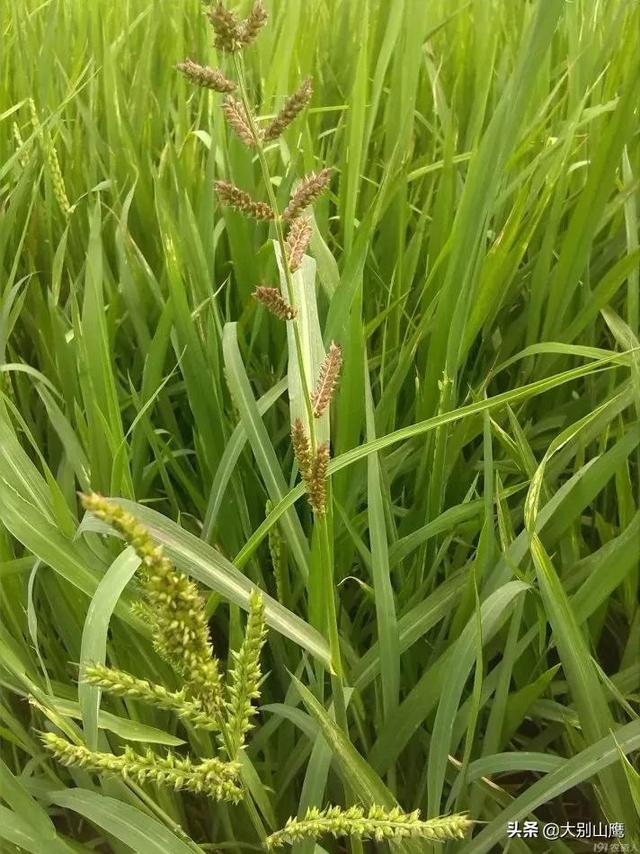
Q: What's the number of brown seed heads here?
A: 12